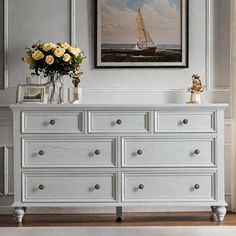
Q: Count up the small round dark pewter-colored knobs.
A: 11